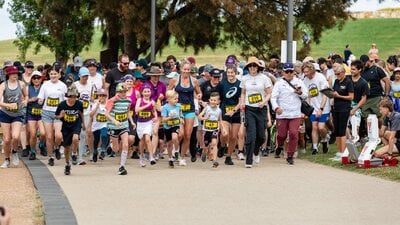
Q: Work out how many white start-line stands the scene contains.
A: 2